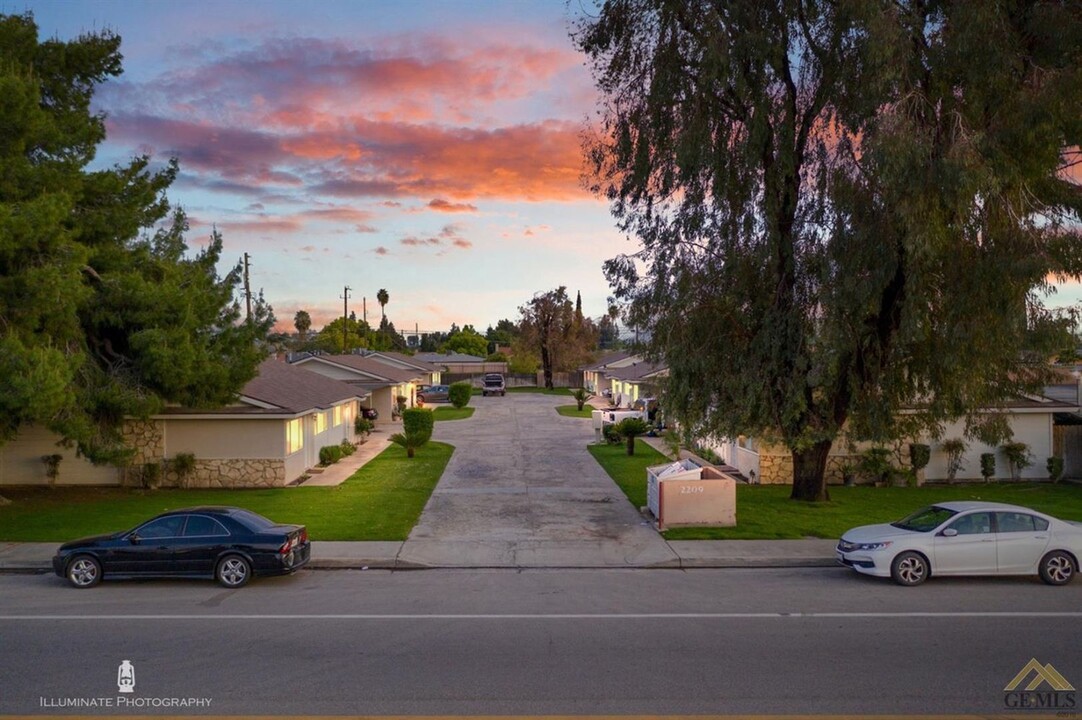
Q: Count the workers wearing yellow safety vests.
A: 0